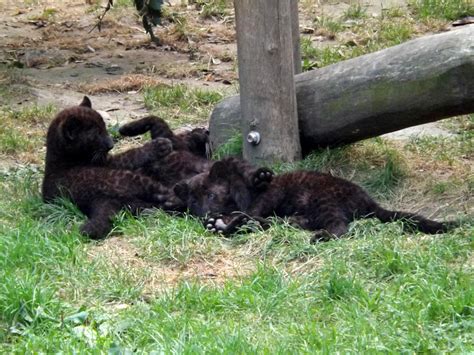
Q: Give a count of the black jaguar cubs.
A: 3